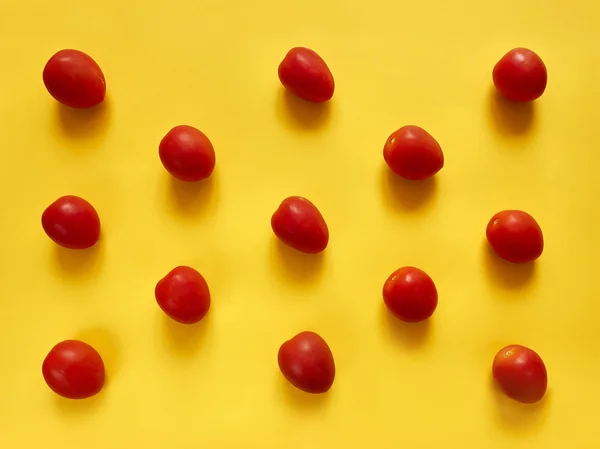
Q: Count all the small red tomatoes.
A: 13